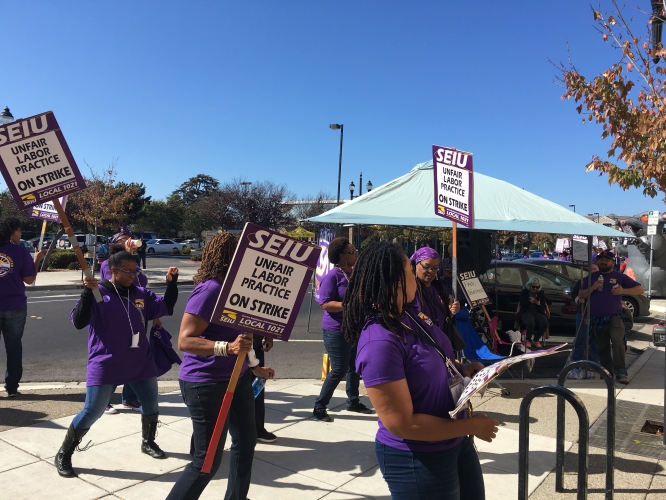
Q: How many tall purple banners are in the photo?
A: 1